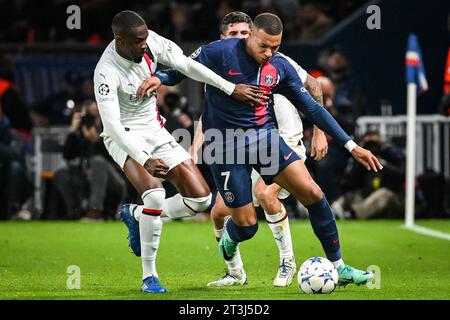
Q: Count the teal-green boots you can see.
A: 2